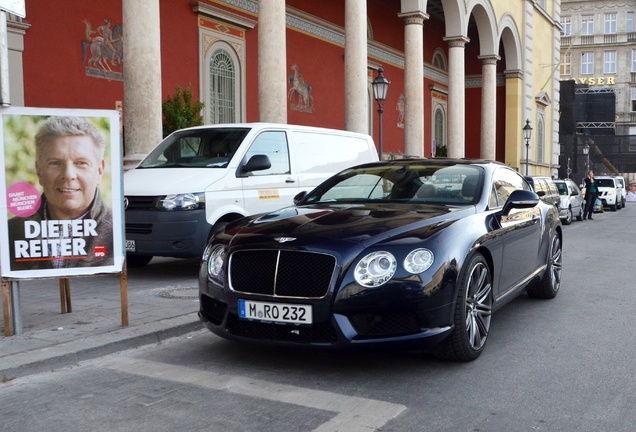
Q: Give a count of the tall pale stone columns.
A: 6